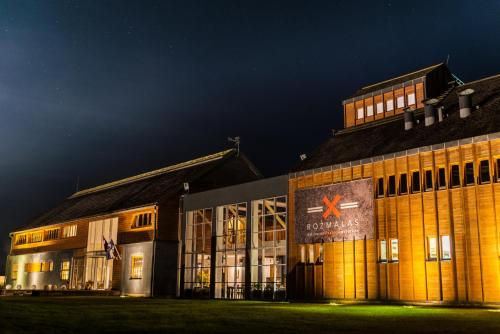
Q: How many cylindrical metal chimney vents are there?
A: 3